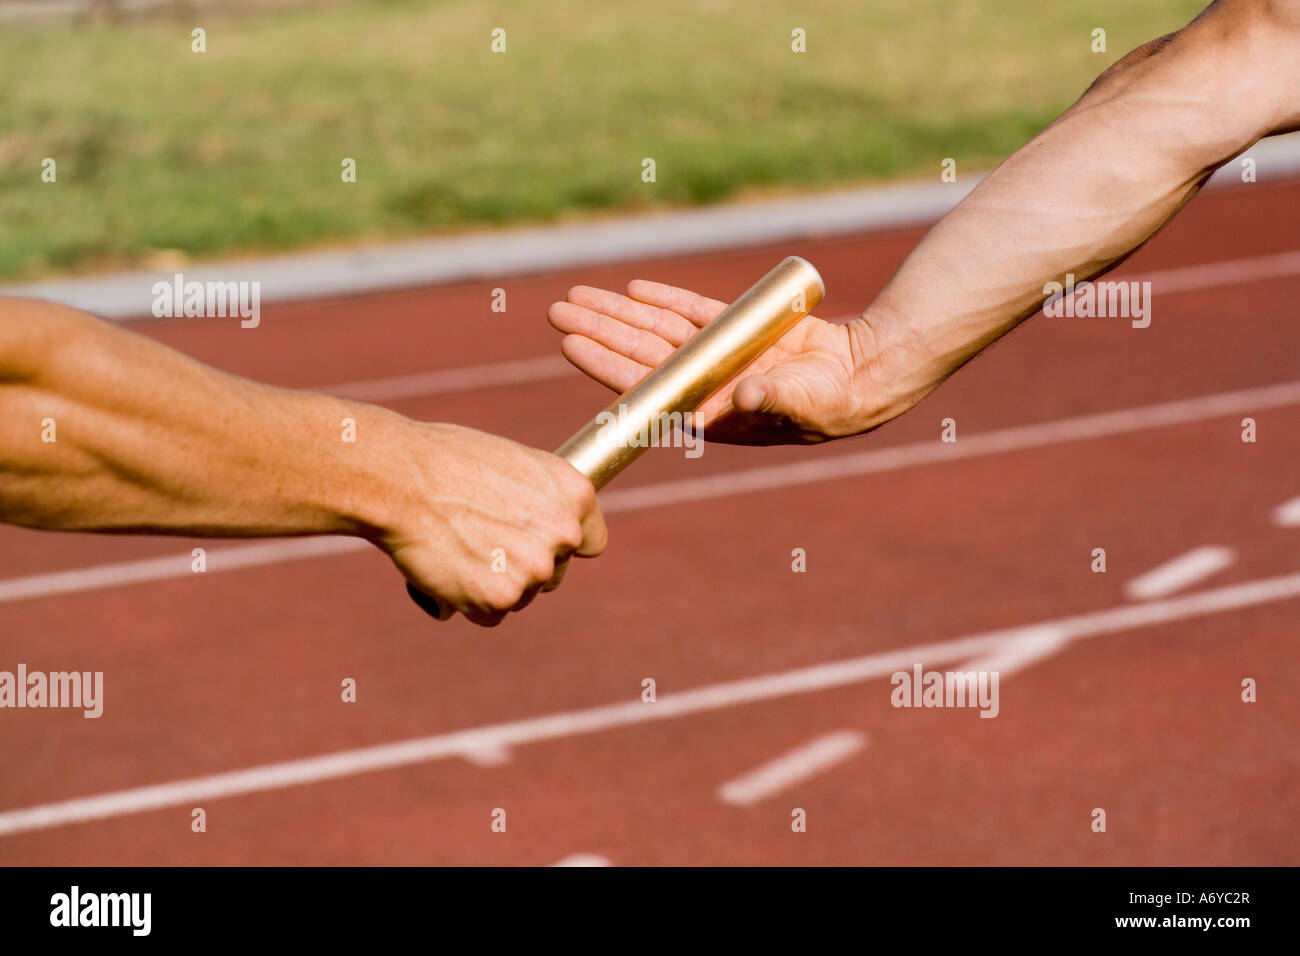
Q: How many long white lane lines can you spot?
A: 3